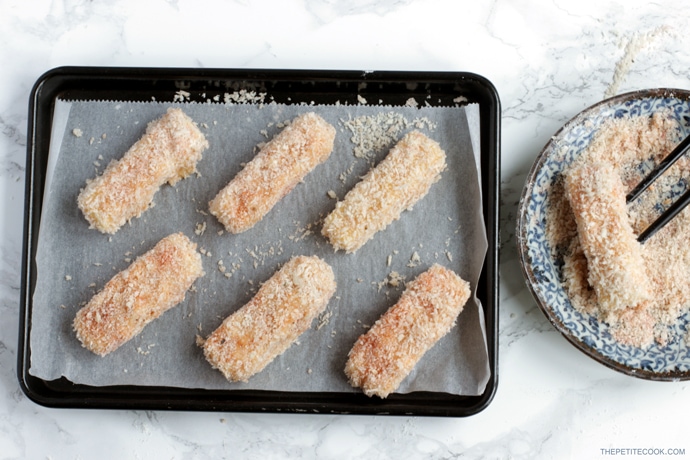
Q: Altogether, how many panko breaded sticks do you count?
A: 7